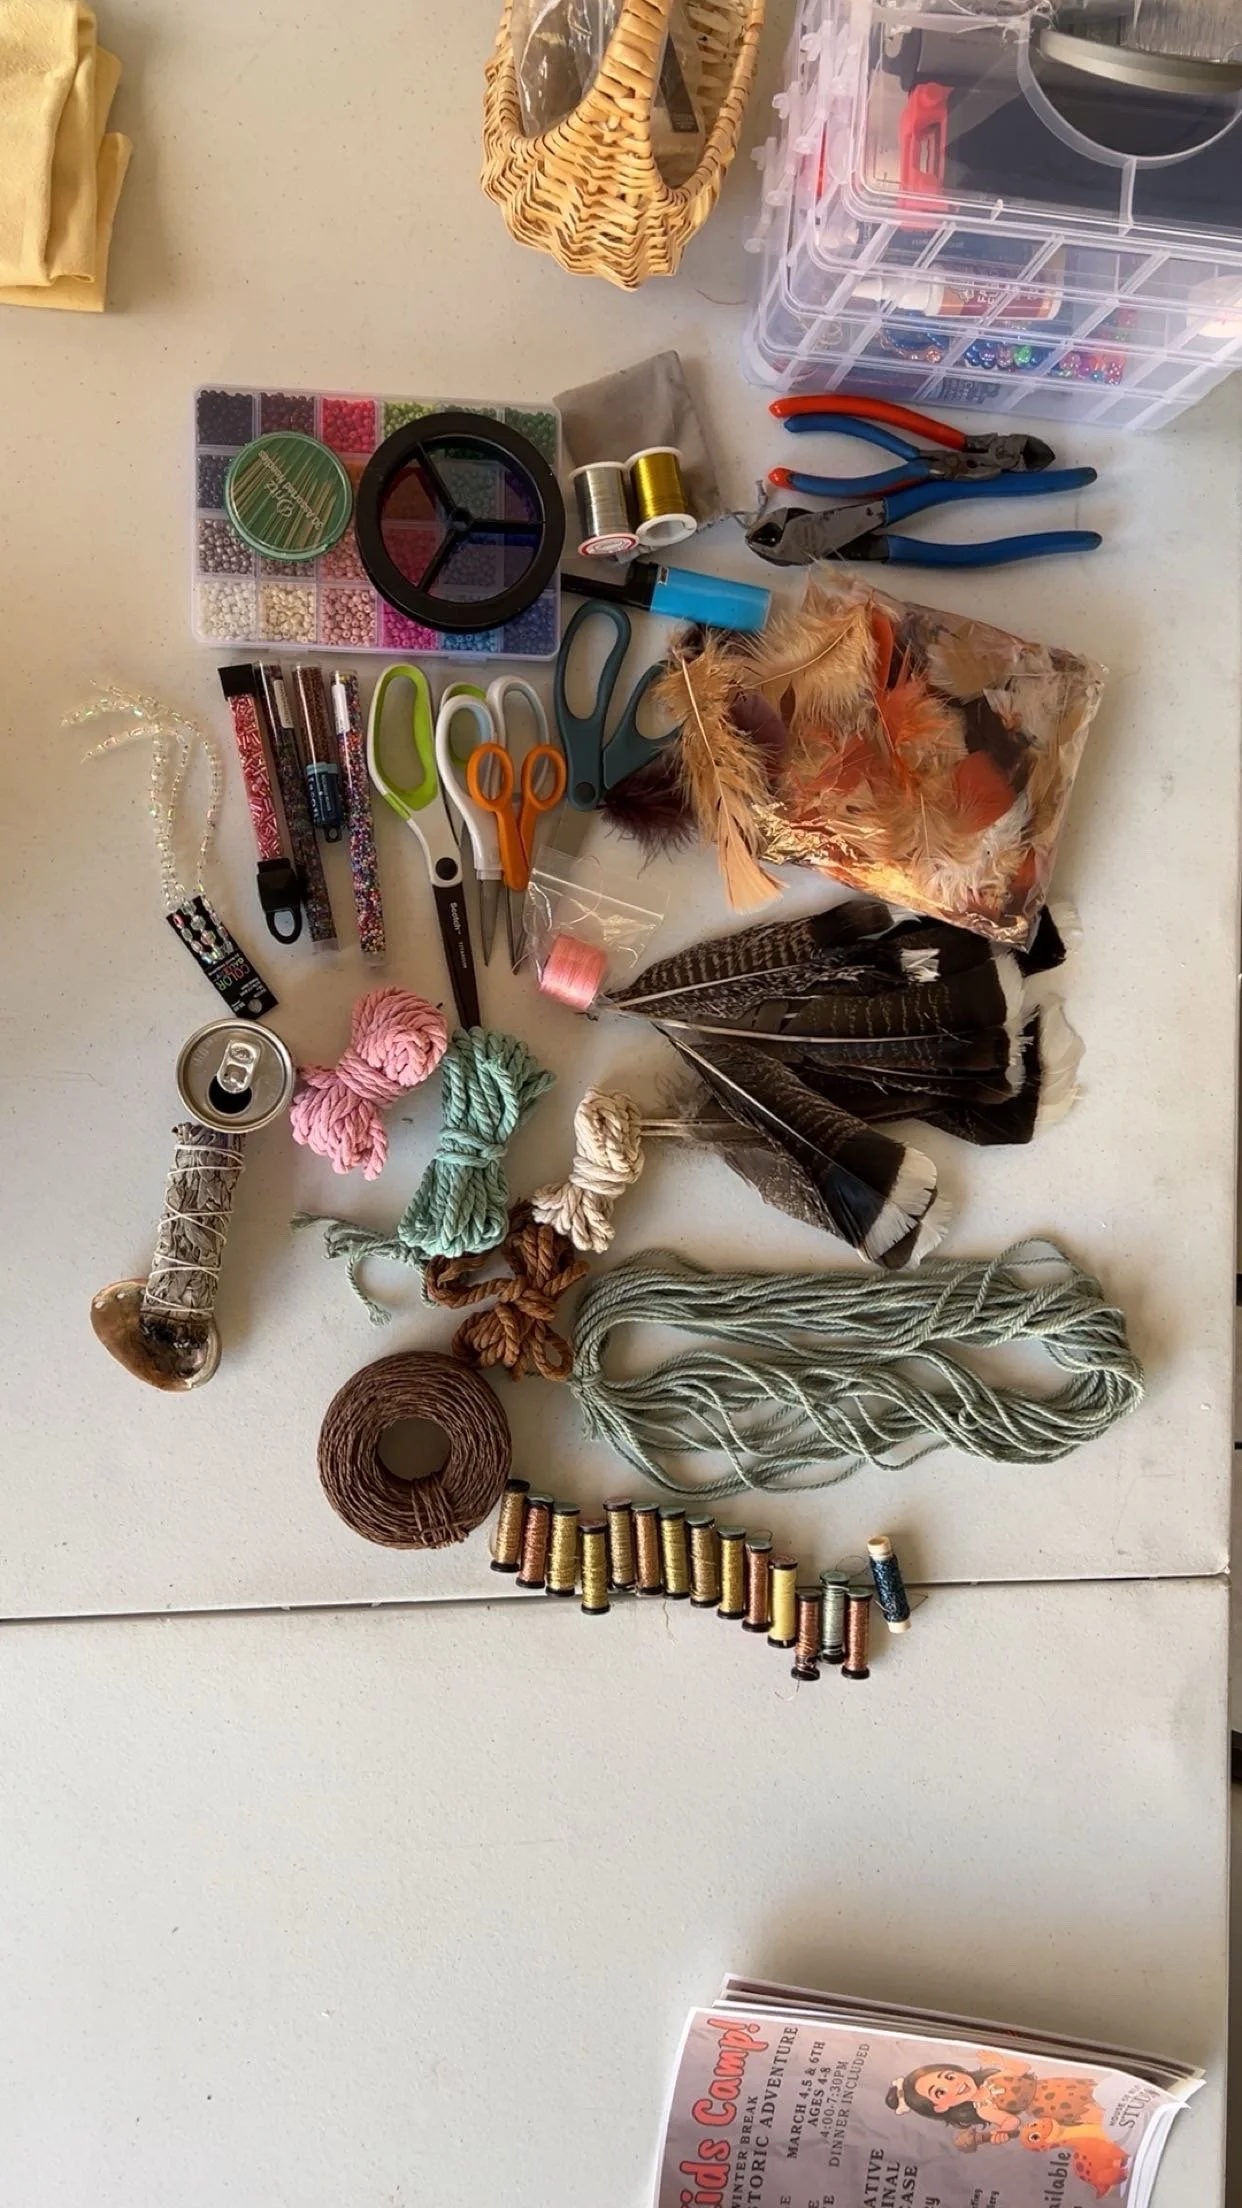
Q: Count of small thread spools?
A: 15